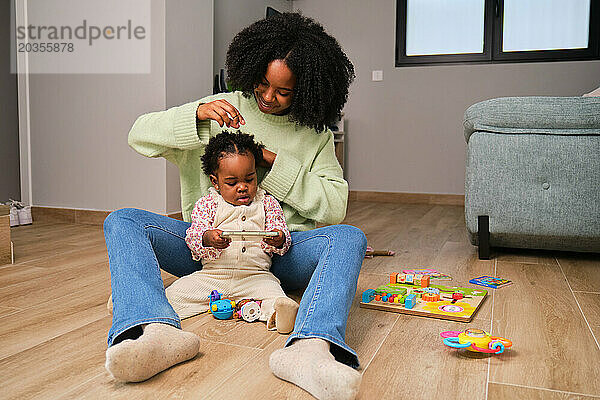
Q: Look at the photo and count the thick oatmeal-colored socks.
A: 2